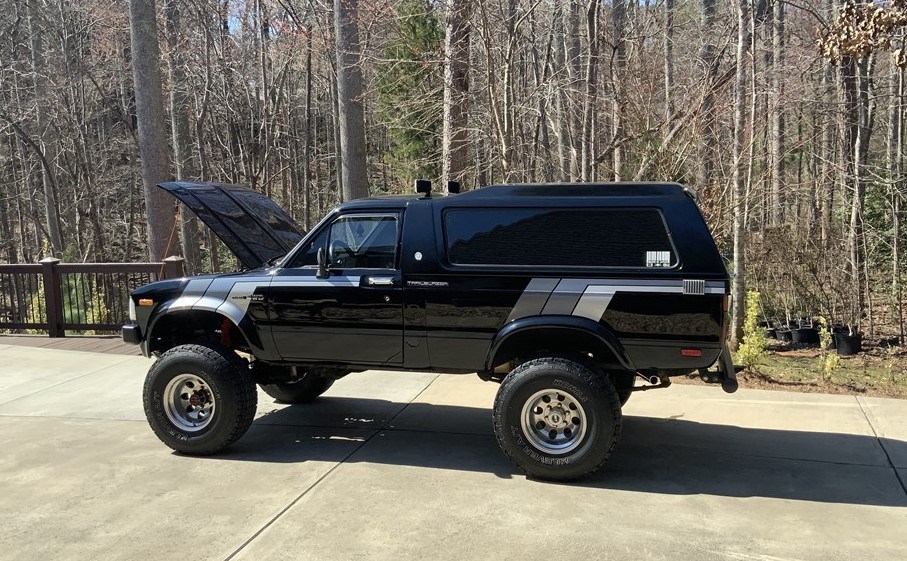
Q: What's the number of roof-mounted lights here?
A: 2